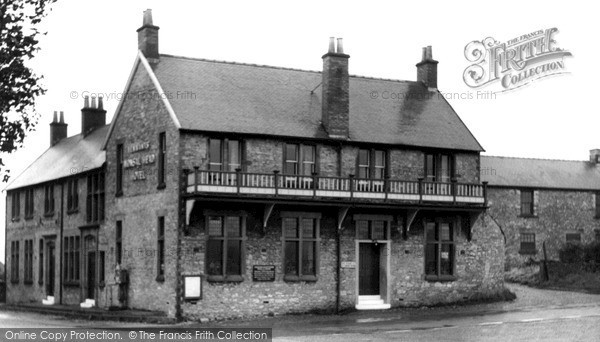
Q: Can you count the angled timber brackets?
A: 5